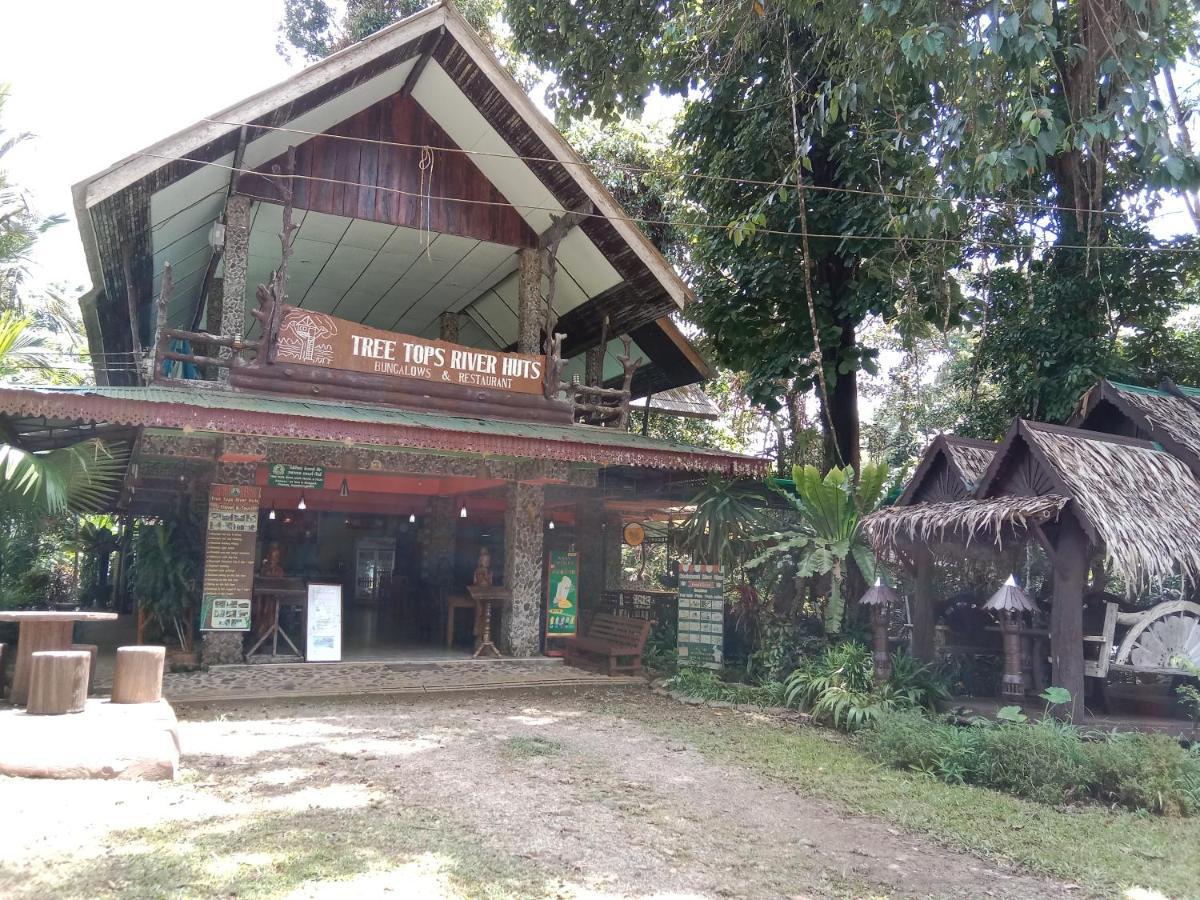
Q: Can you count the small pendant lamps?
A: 5